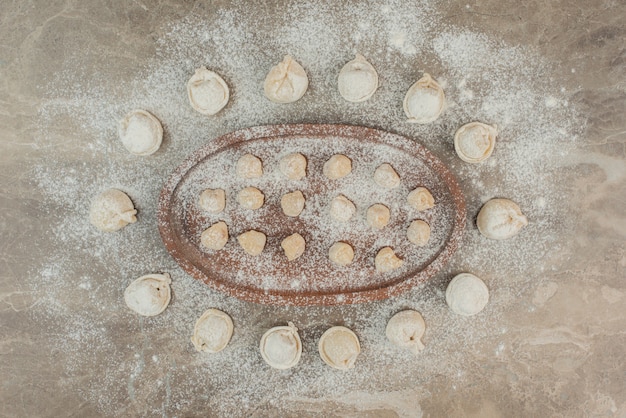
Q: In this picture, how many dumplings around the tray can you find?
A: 14